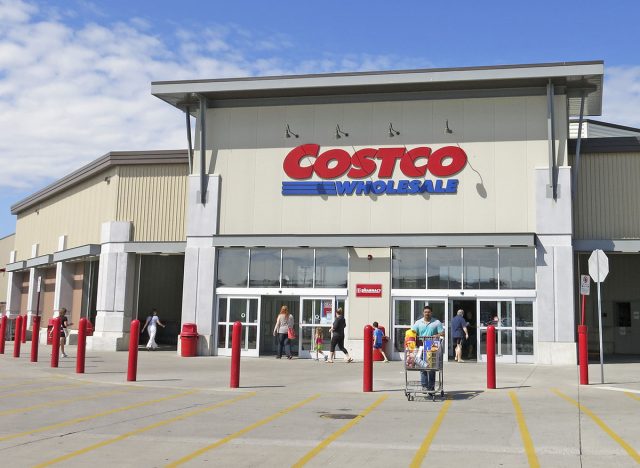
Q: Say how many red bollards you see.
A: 11